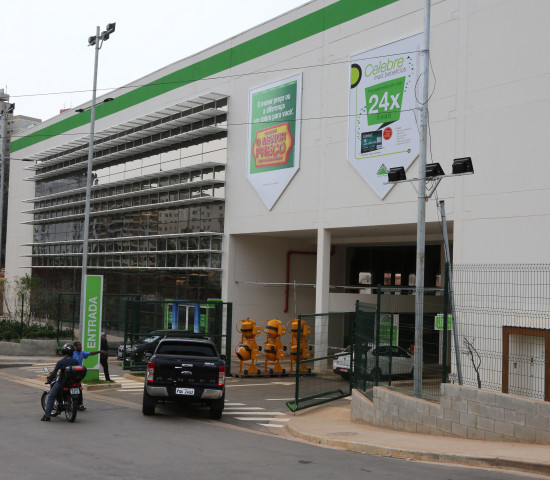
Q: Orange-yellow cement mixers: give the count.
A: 6